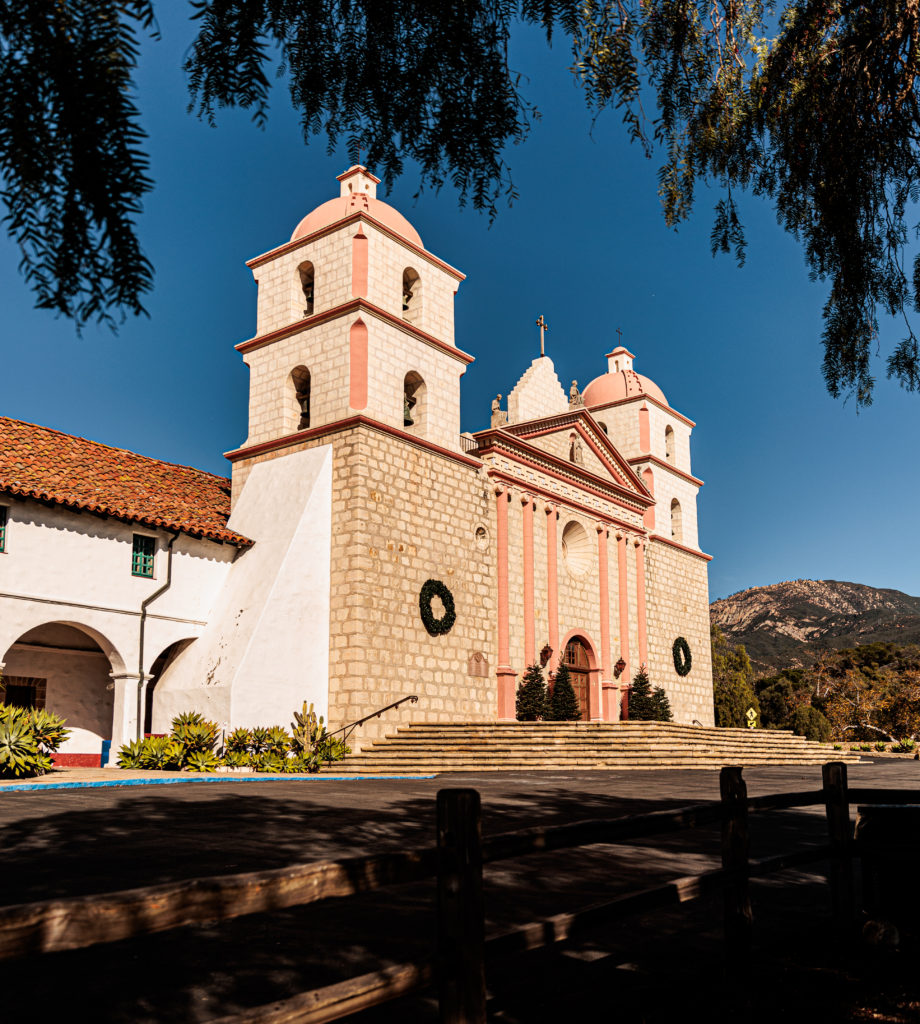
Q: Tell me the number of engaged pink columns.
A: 6